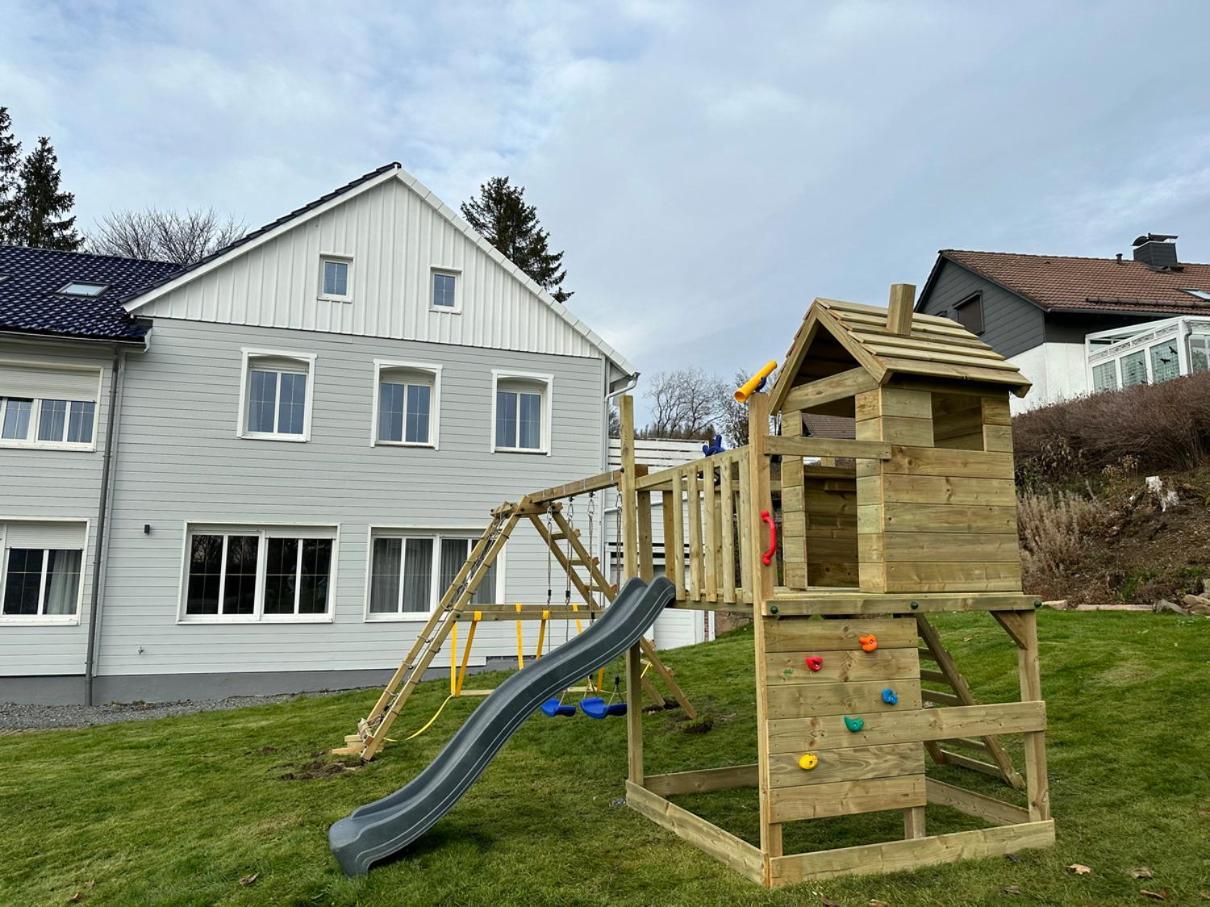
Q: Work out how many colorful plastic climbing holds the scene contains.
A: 5